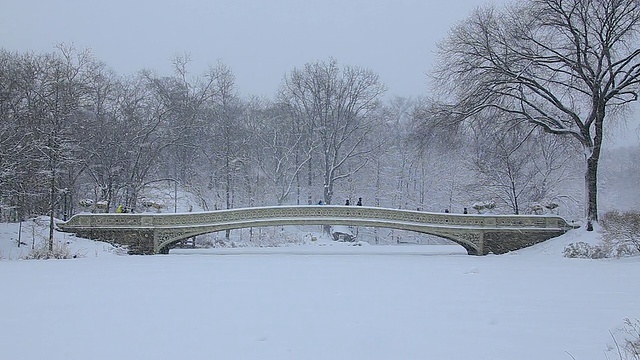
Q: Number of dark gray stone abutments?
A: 2